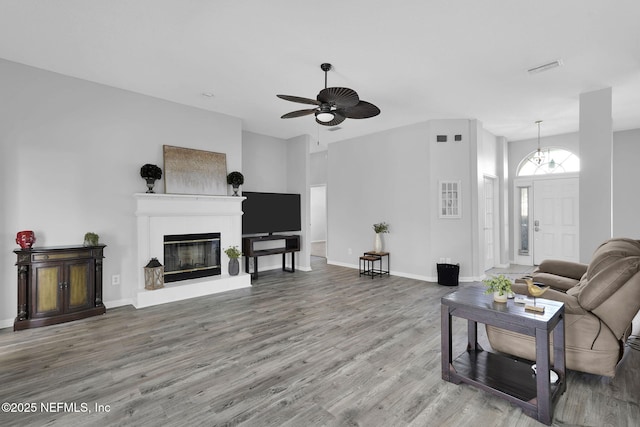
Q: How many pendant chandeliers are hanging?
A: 1